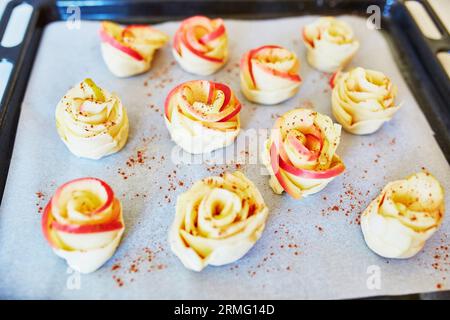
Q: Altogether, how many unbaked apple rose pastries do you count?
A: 11